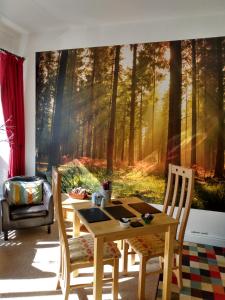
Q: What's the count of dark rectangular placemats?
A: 3